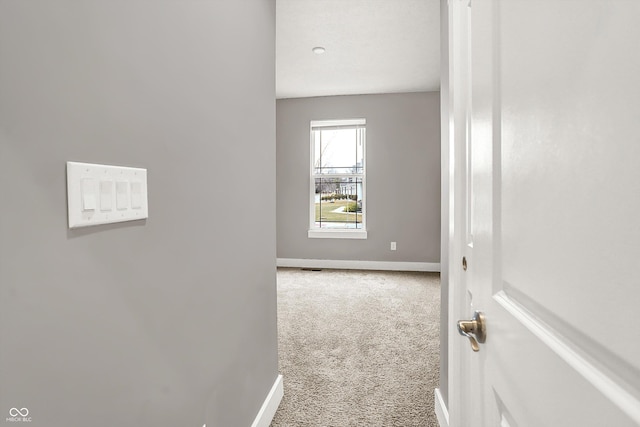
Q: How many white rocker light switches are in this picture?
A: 4